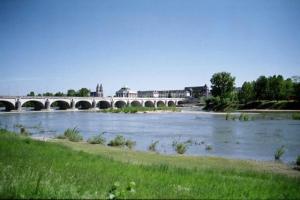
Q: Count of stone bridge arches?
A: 11